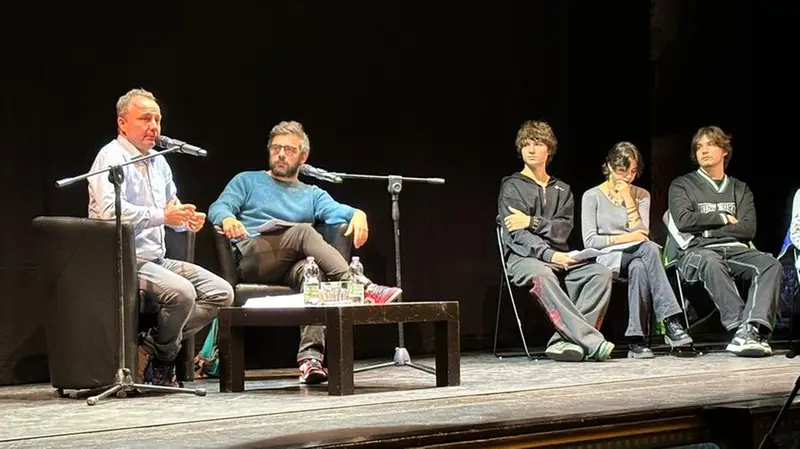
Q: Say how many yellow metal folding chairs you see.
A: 0